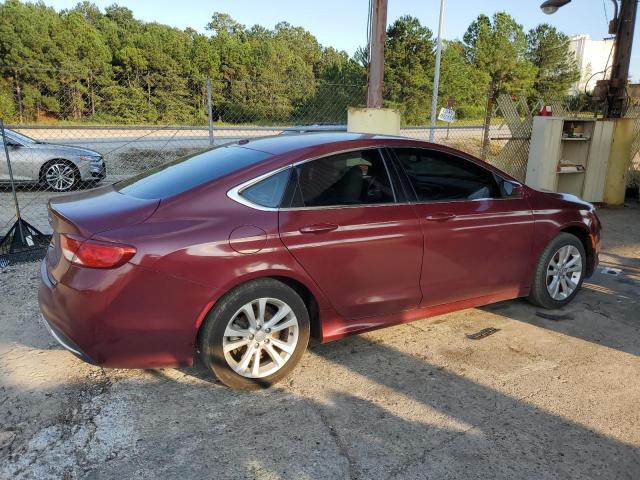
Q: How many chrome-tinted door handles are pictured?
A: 0